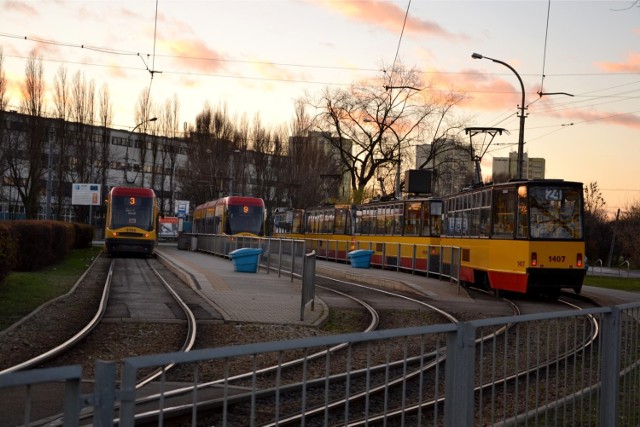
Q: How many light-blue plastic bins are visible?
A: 2